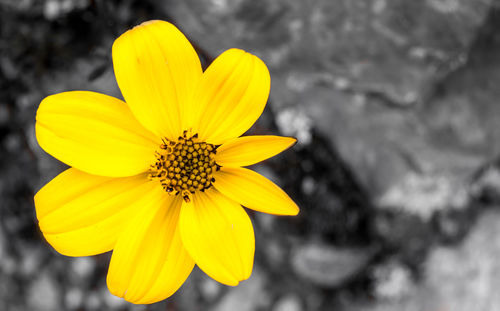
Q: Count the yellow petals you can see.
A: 8